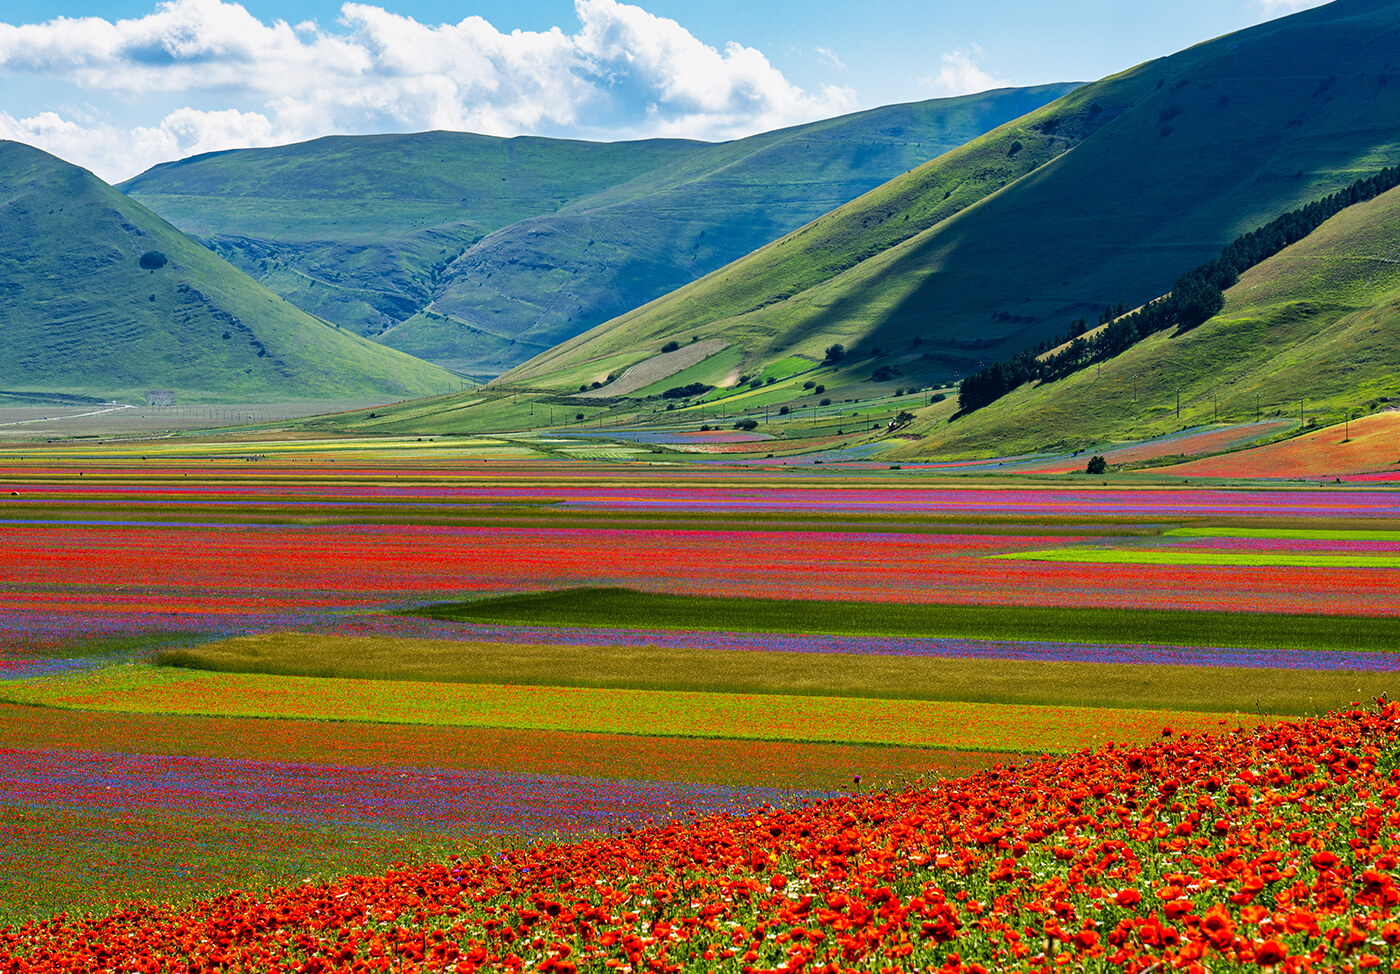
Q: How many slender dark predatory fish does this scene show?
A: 0